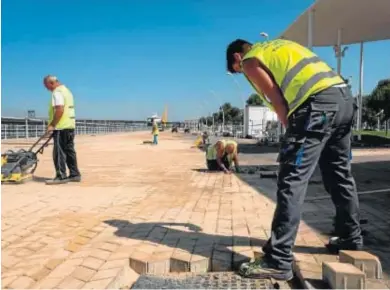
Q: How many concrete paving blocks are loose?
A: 2